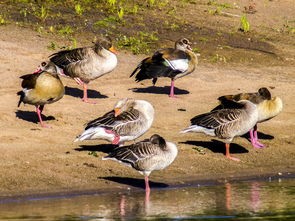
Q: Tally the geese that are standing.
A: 7